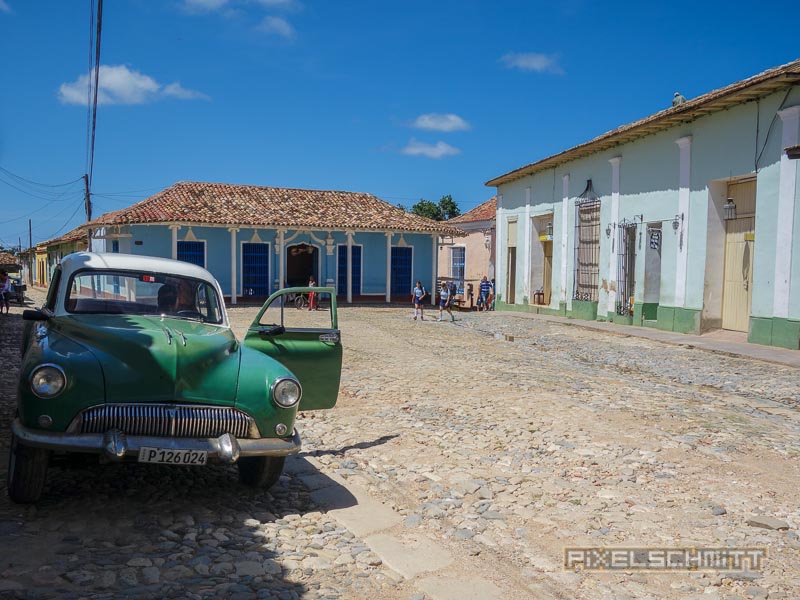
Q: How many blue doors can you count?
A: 4